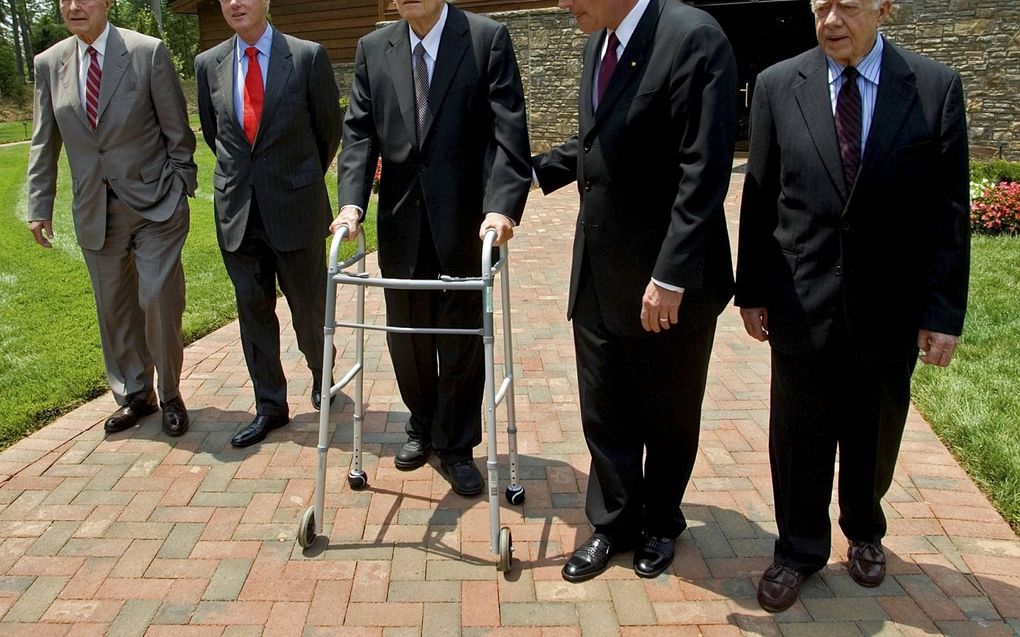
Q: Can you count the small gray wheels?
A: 2